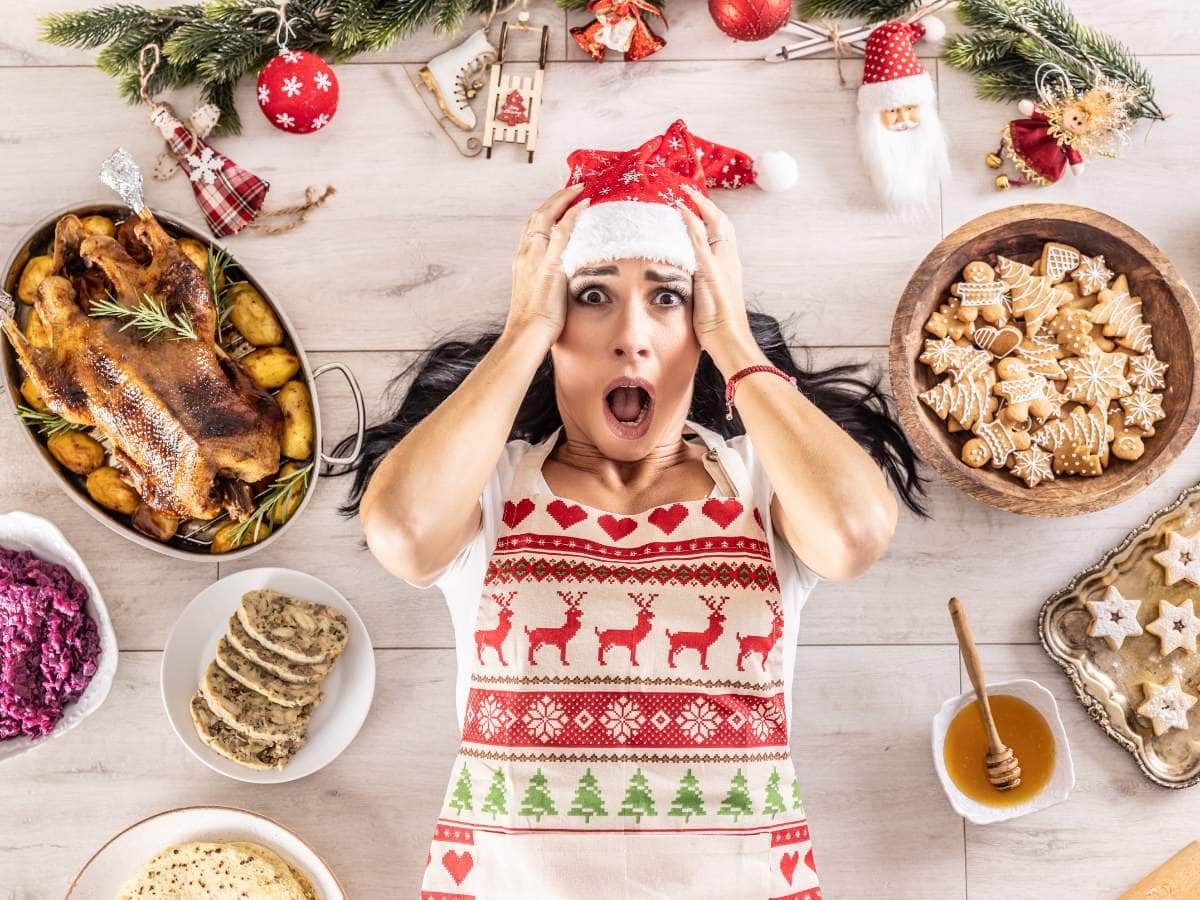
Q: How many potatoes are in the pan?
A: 13